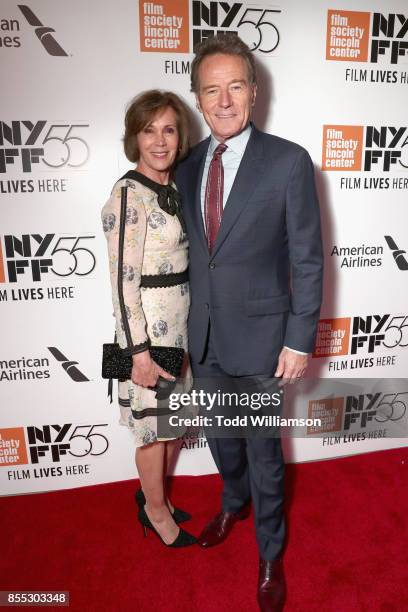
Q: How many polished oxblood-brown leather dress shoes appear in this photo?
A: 2